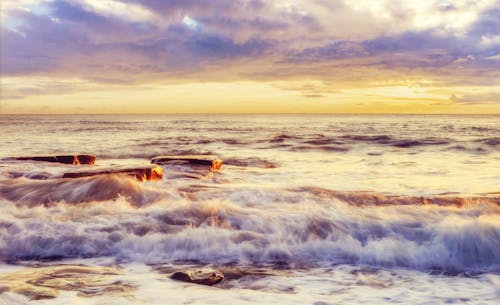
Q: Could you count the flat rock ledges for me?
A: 3